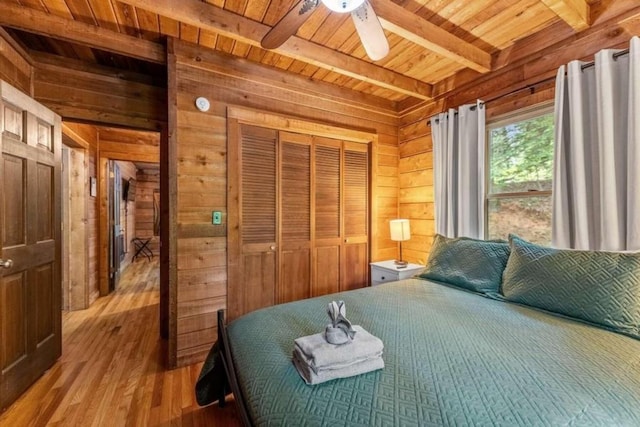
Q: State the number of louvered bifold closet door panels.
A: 4